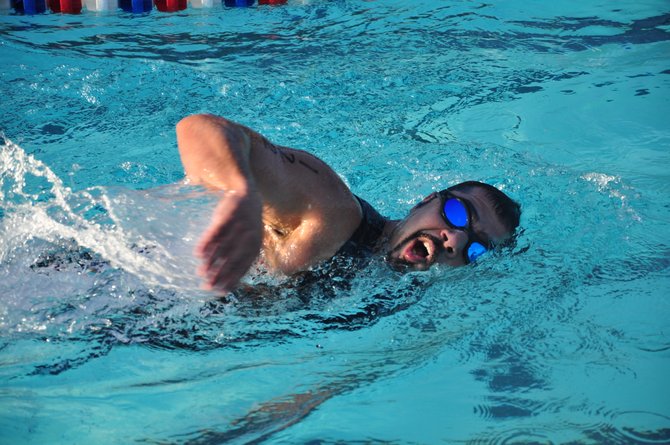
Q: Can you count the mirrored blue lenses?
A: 2